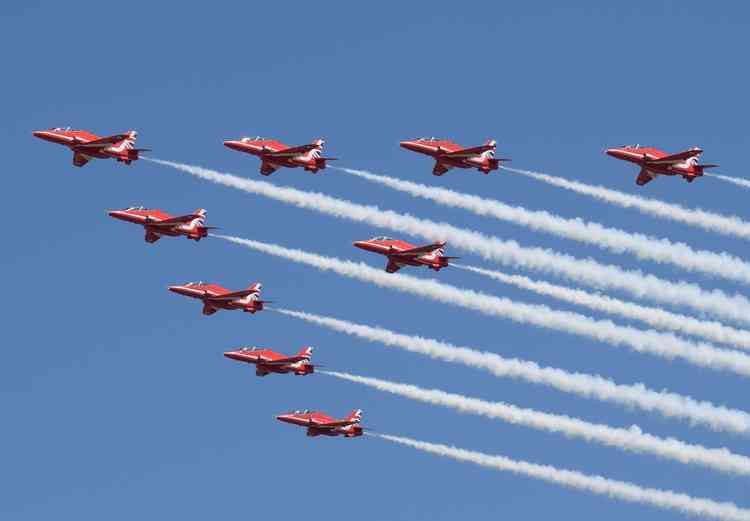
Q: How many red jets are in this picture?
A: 9